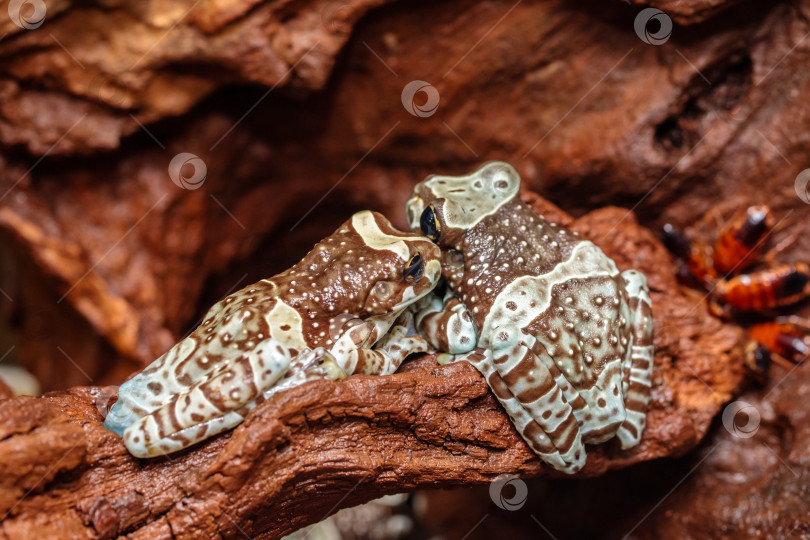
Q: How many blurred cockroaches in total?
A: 4